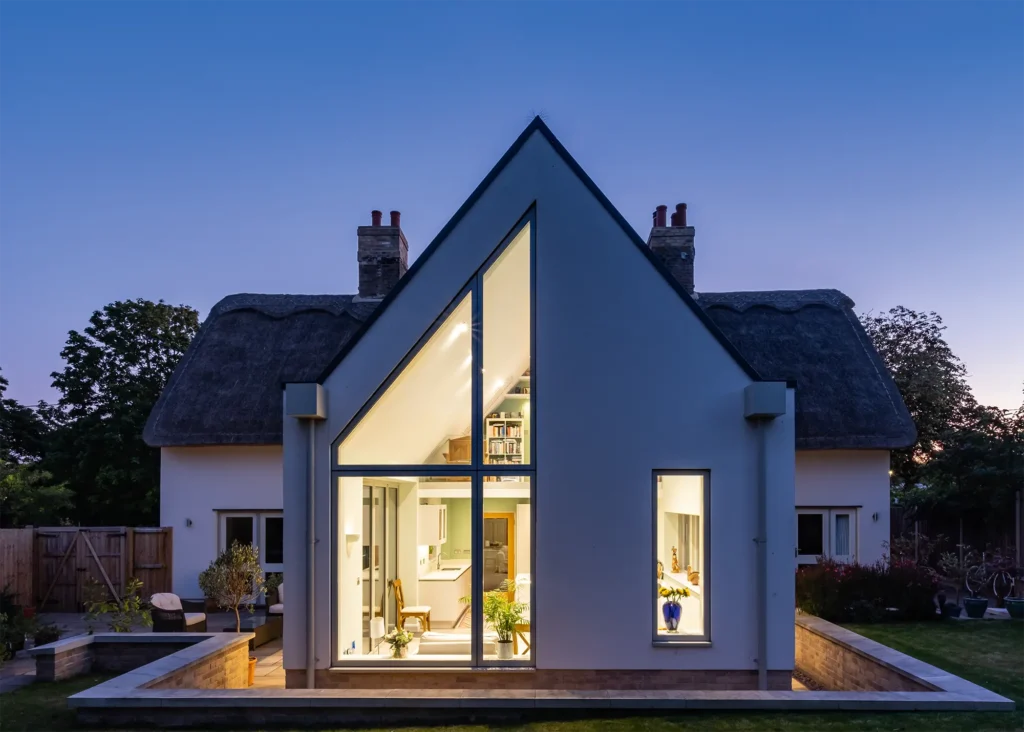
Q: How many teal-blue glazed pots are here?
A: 2